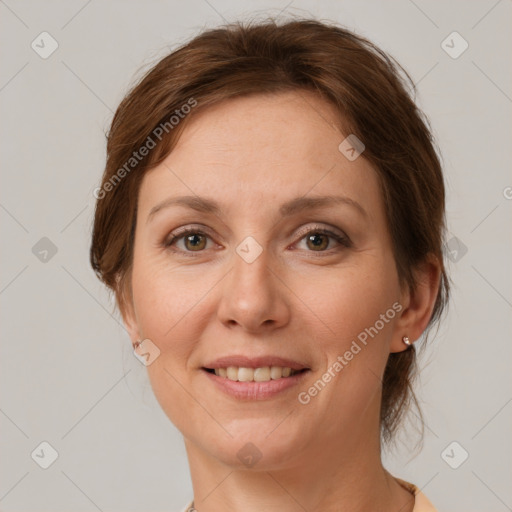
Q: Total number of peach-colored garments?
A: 1